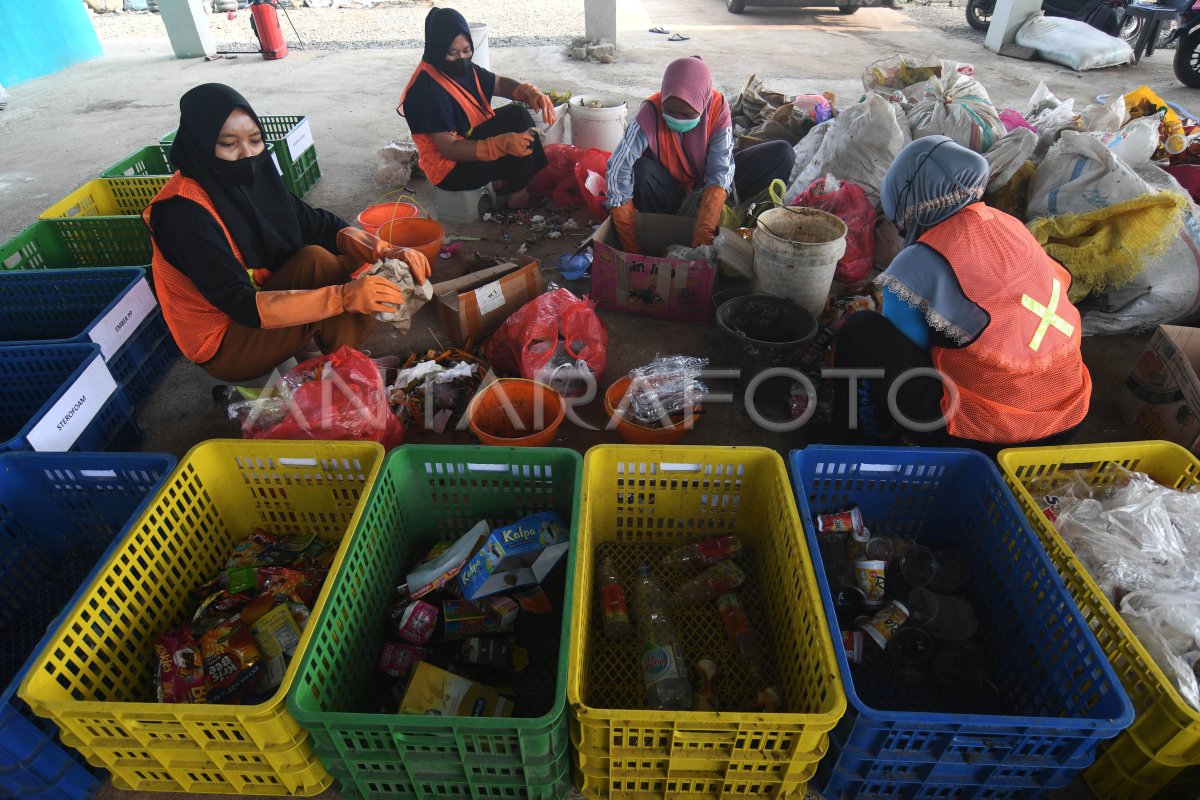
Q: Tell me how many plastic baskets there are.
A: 12